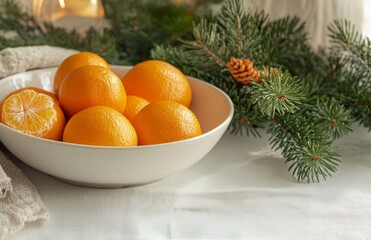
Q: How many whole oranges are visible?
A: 6